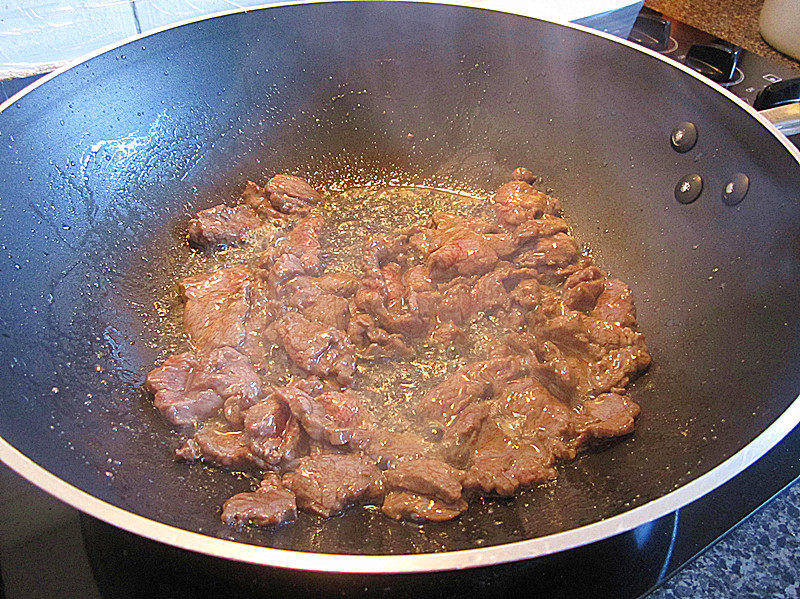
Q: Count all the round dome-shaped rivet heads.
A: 3